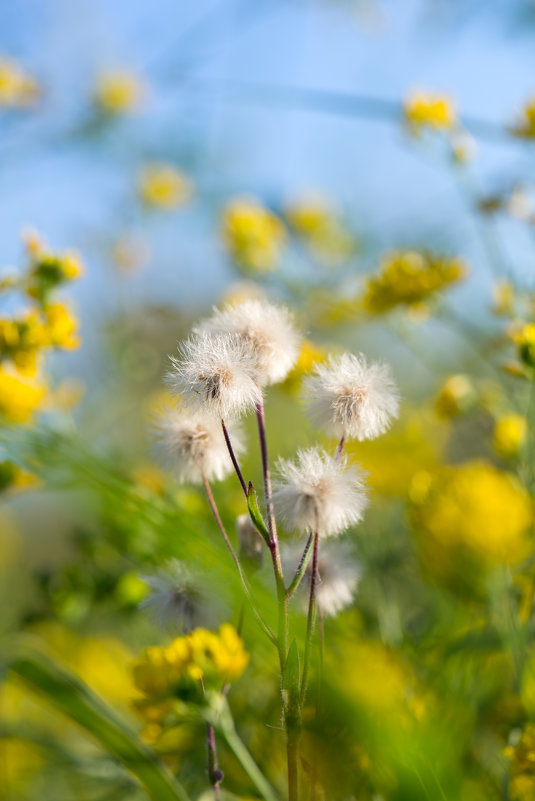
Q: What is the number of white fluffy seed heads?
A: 7